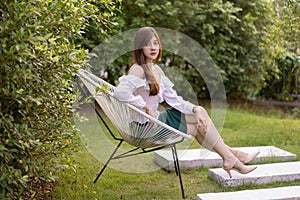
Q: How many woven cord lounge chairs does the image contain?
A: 1